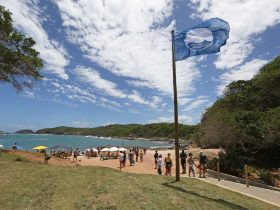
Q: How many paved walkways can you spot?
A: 1